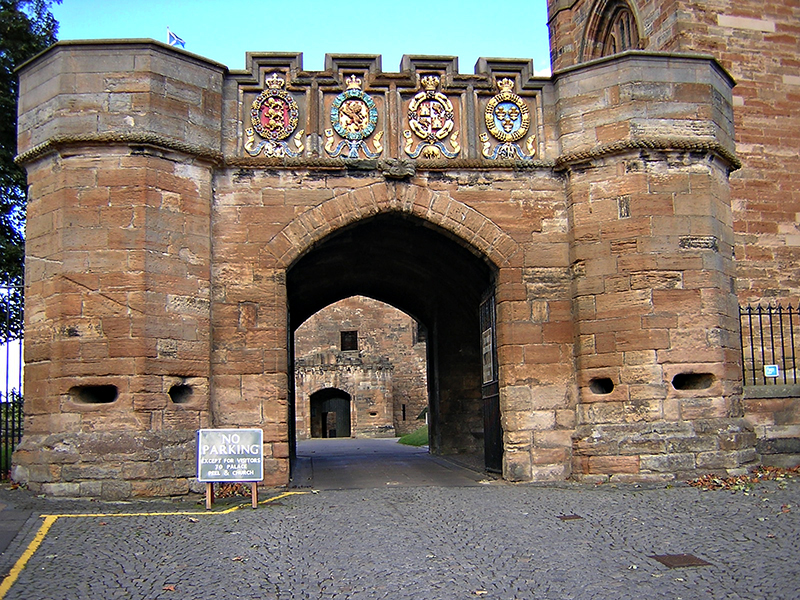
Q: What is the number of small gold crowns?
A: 4